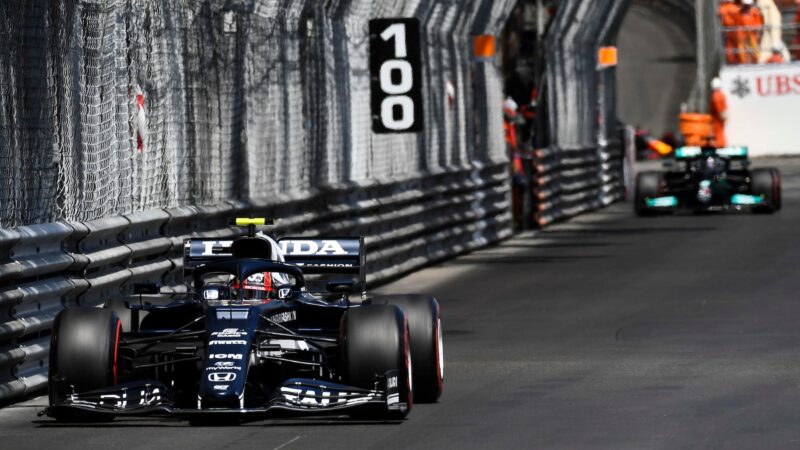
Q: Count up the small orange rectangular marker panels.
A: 2